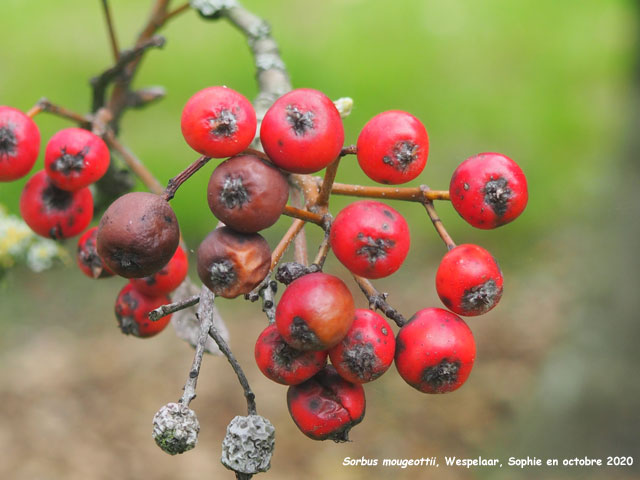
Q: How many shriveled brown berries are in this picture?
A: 3